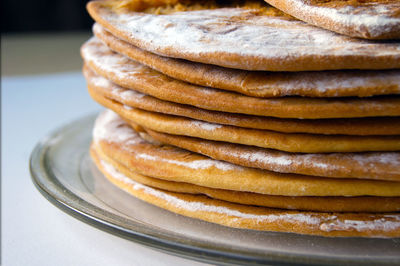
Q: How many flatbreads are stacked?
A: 10